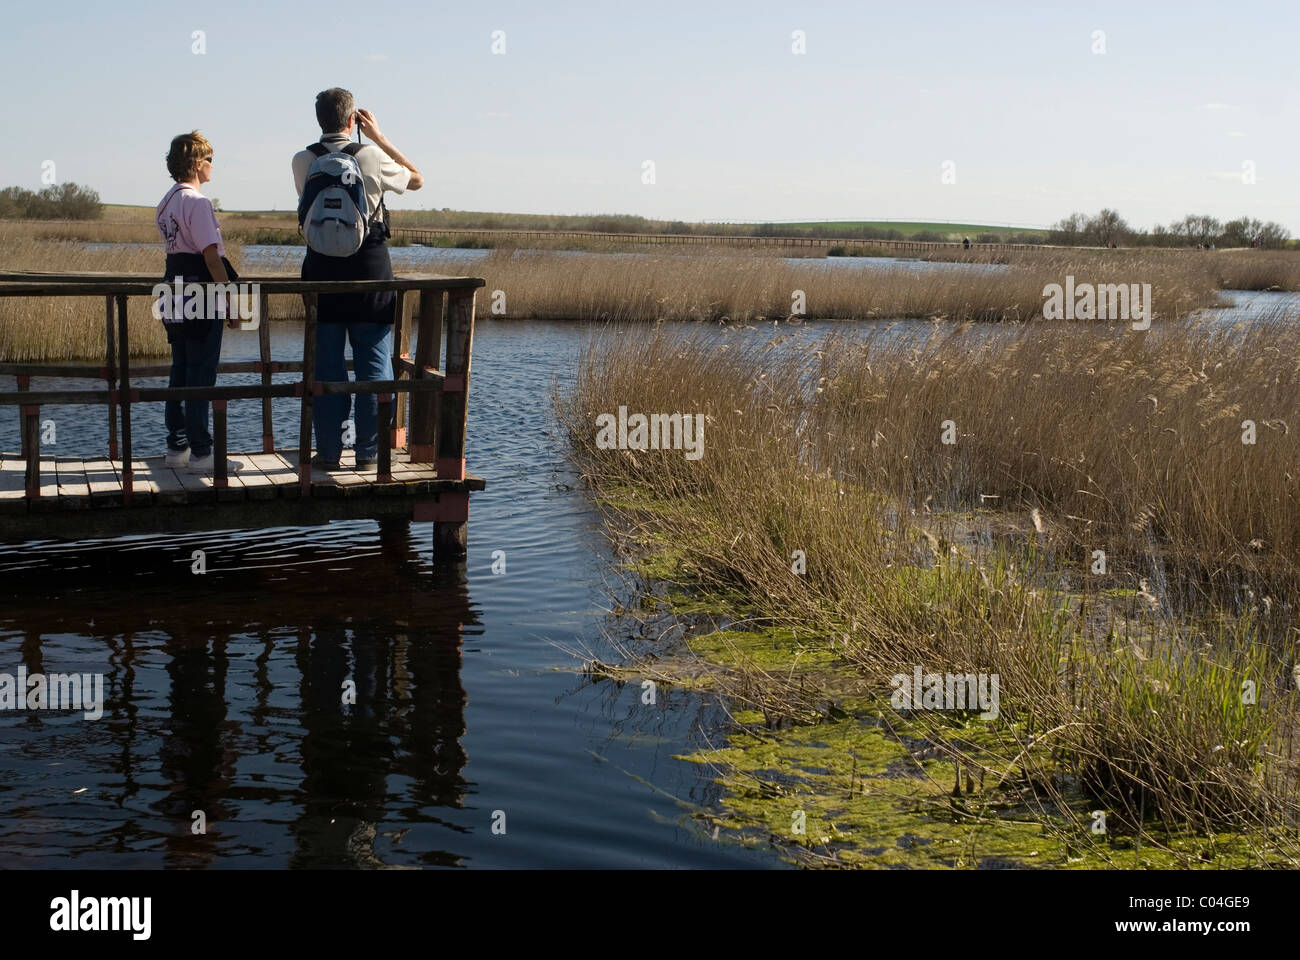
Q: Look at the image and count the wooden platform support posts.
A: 2